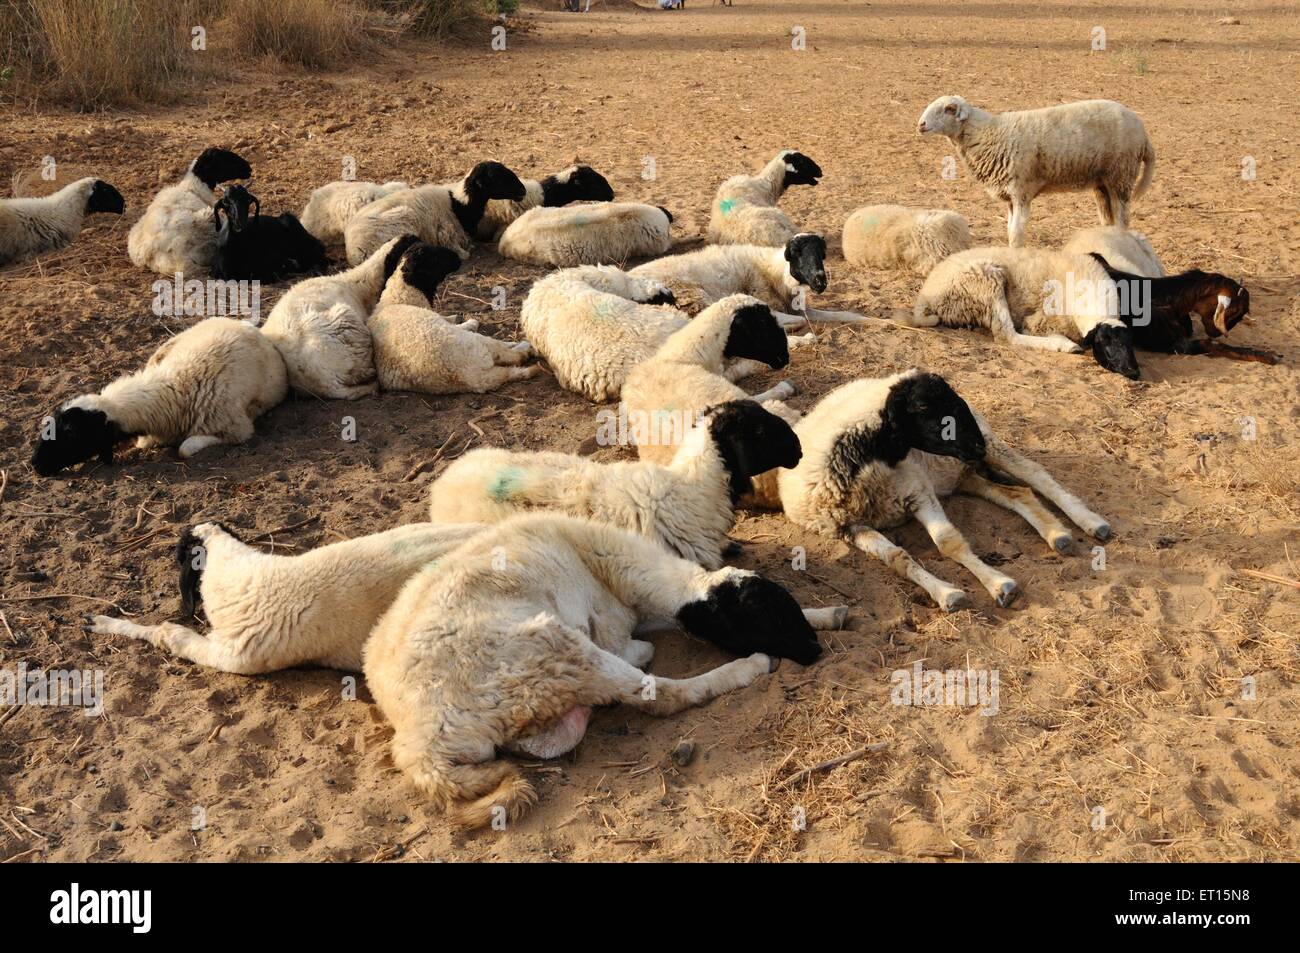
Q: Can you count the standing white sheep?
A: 1